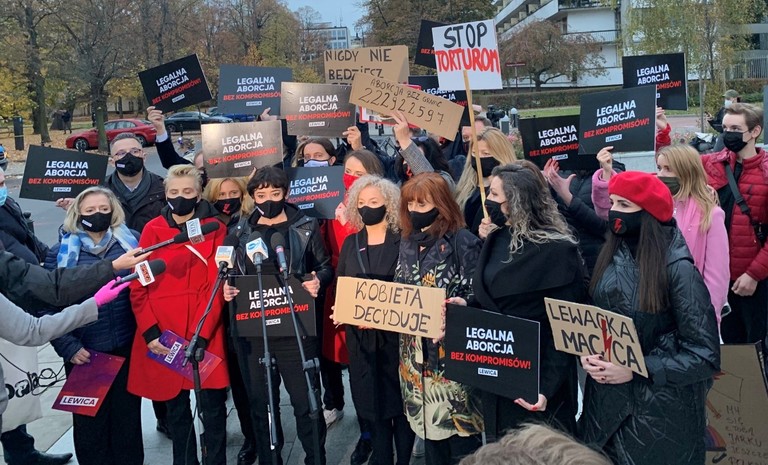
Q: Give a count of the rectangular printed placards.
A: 13